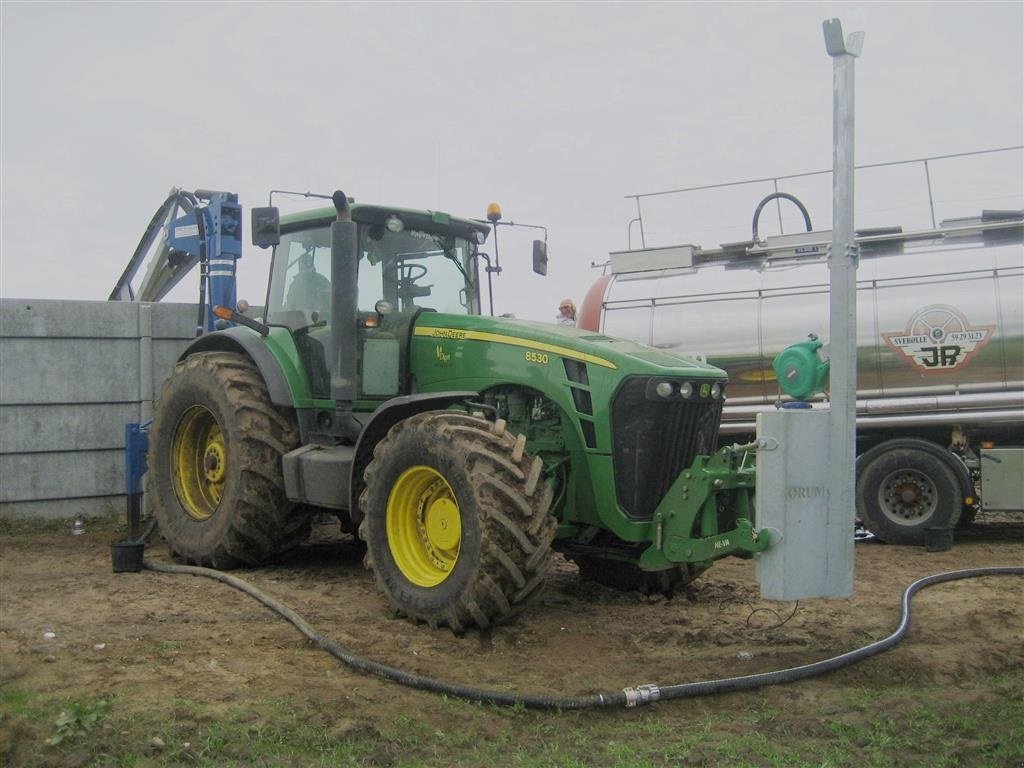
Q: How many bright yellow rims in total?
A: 2